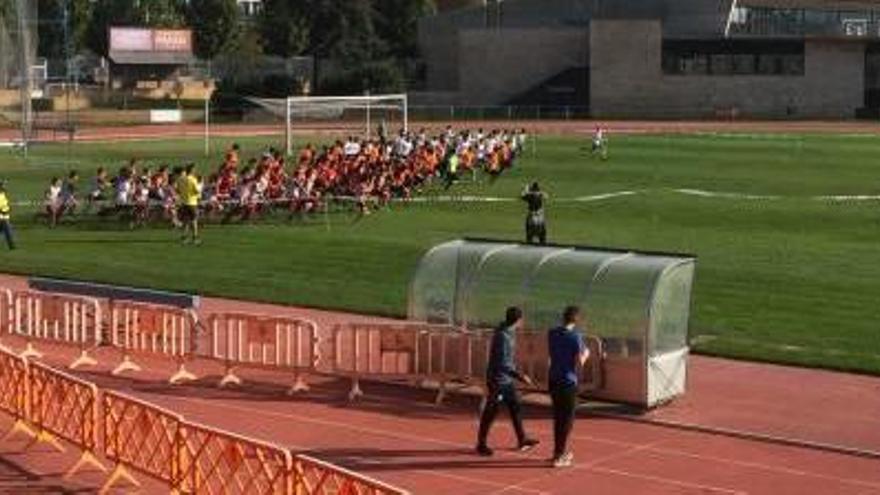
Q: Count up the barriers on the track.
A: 11